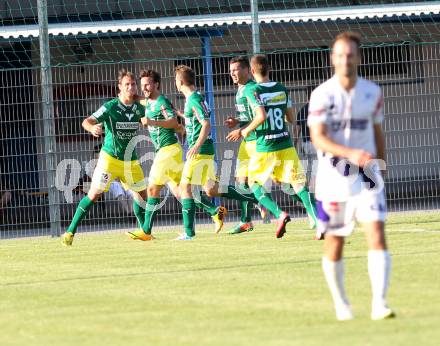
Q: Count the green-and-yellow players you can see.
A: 5